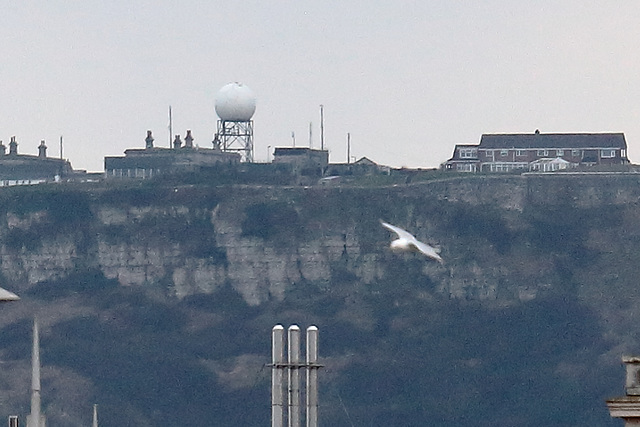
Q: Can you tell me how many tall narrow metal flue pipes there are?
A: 3